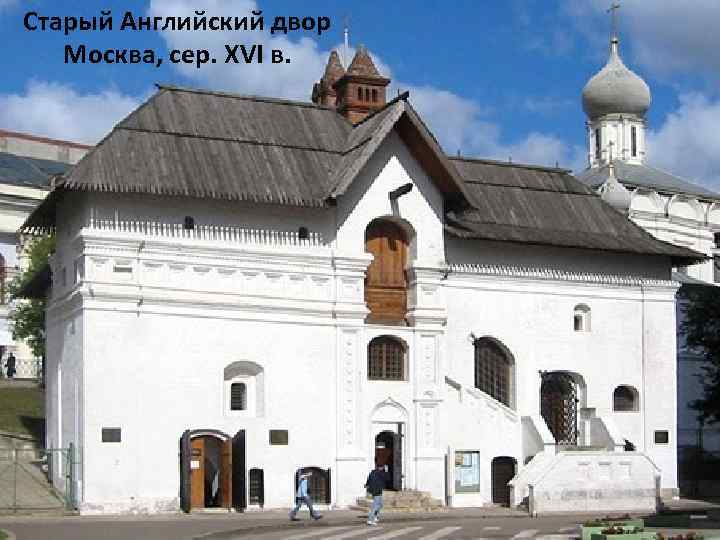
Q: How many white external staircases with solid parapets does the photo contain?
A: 1